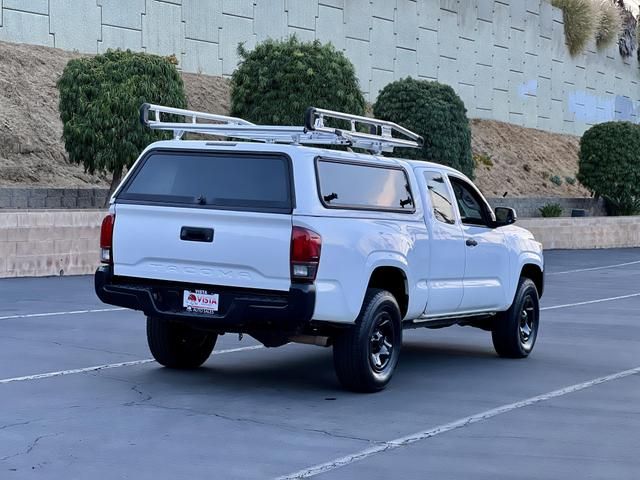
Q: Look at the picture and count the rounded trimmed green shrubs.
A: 4